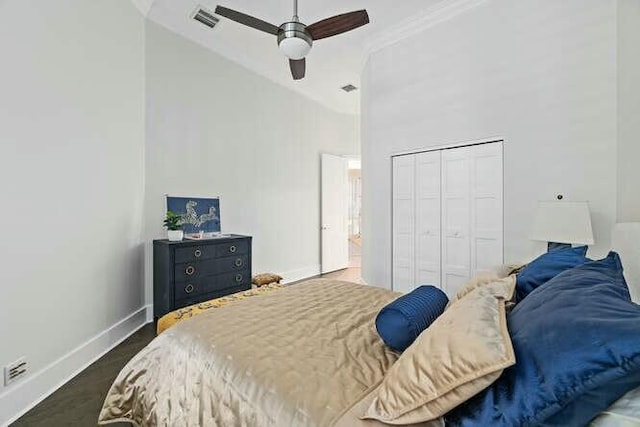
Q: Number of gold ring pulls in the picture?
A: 6